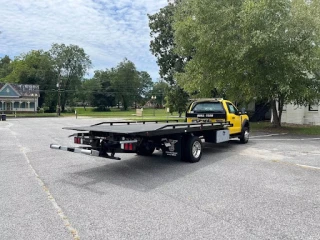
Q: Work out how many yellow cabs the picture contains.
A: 1